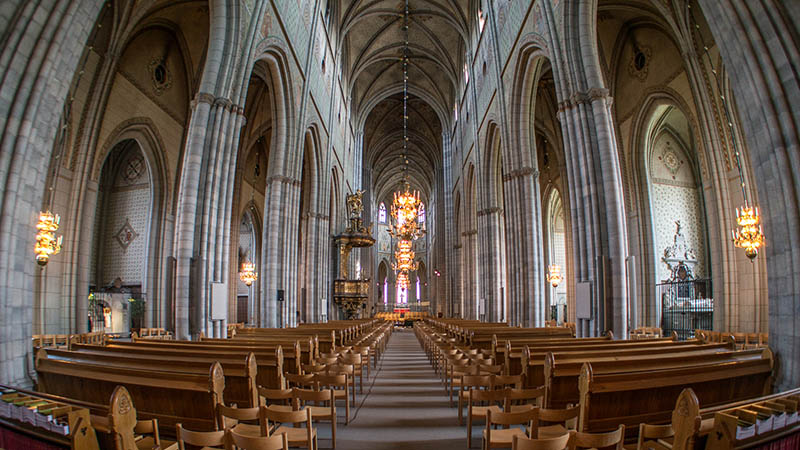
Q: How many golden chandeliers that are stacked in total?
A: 3